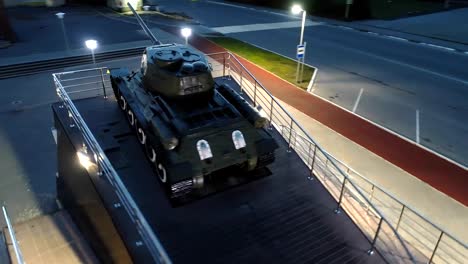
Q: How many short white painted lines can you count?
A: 2